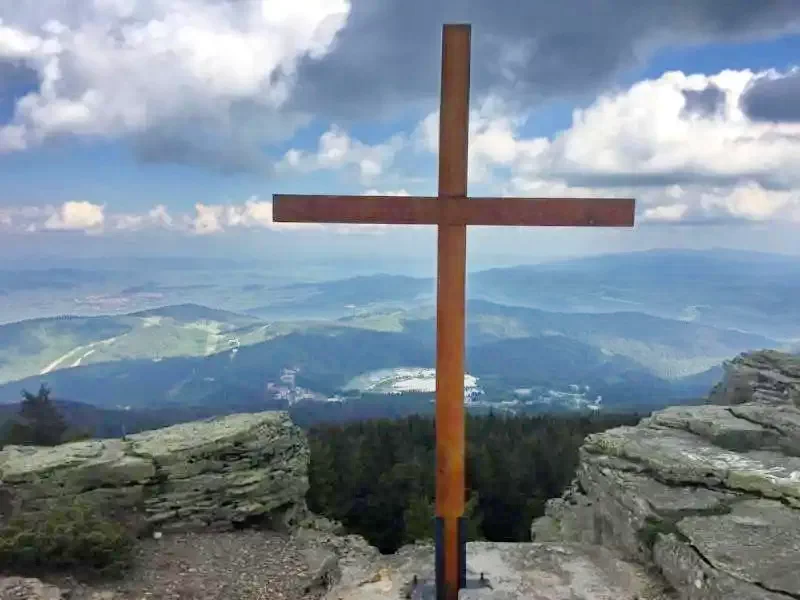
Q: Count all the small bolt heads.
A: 2